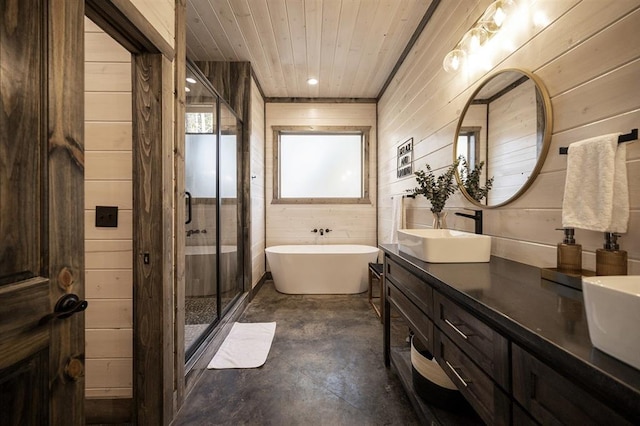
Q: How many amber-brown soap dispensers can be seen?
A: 2